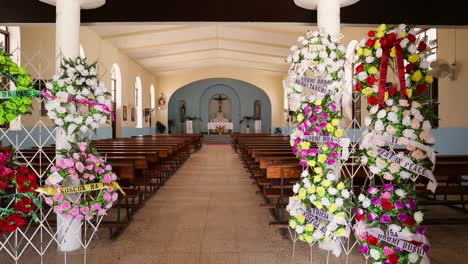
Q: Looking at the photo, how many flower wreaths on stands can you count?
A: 10